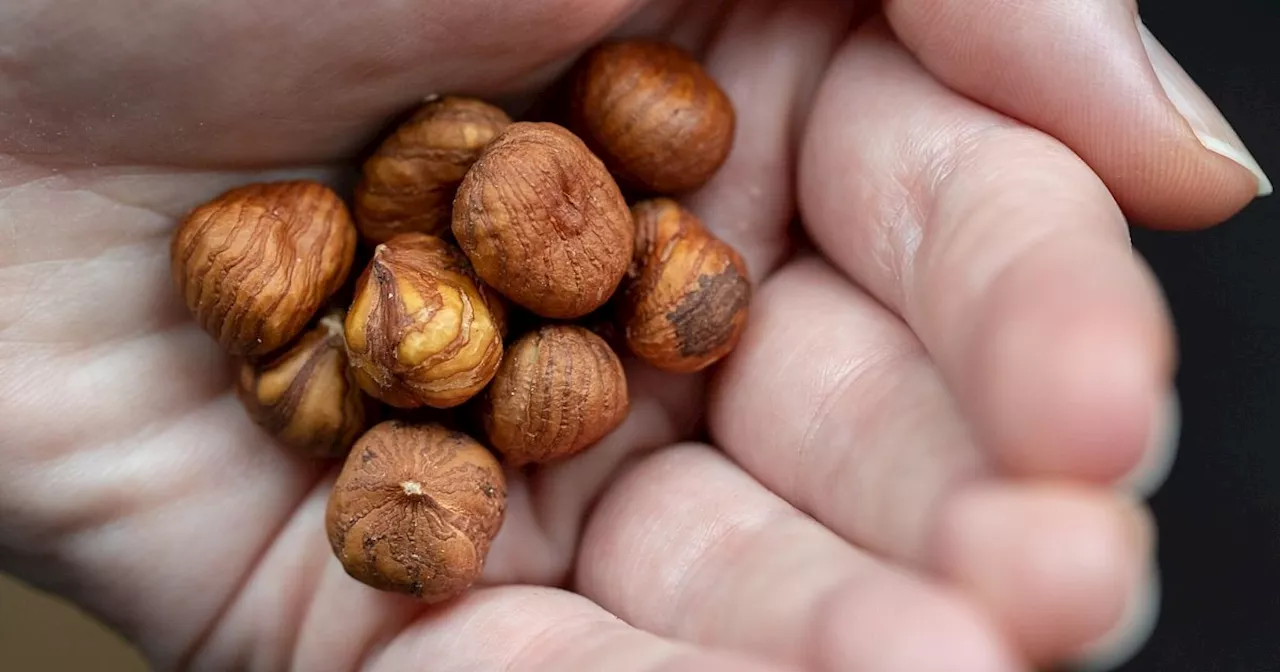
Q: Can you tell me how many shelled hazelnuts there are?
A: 9